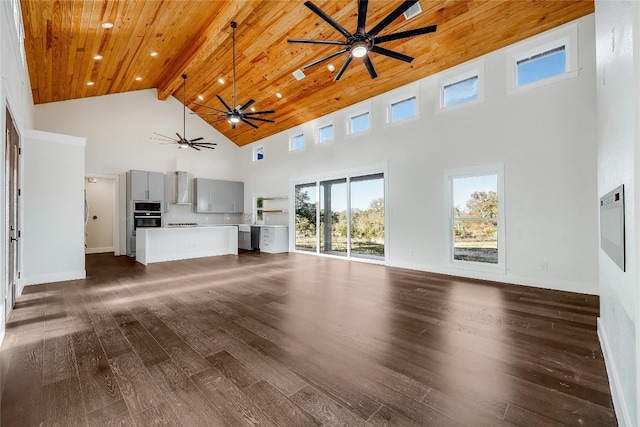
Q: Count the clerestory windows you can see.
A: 7